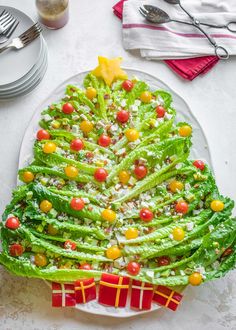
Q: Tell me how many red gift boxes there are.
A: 5